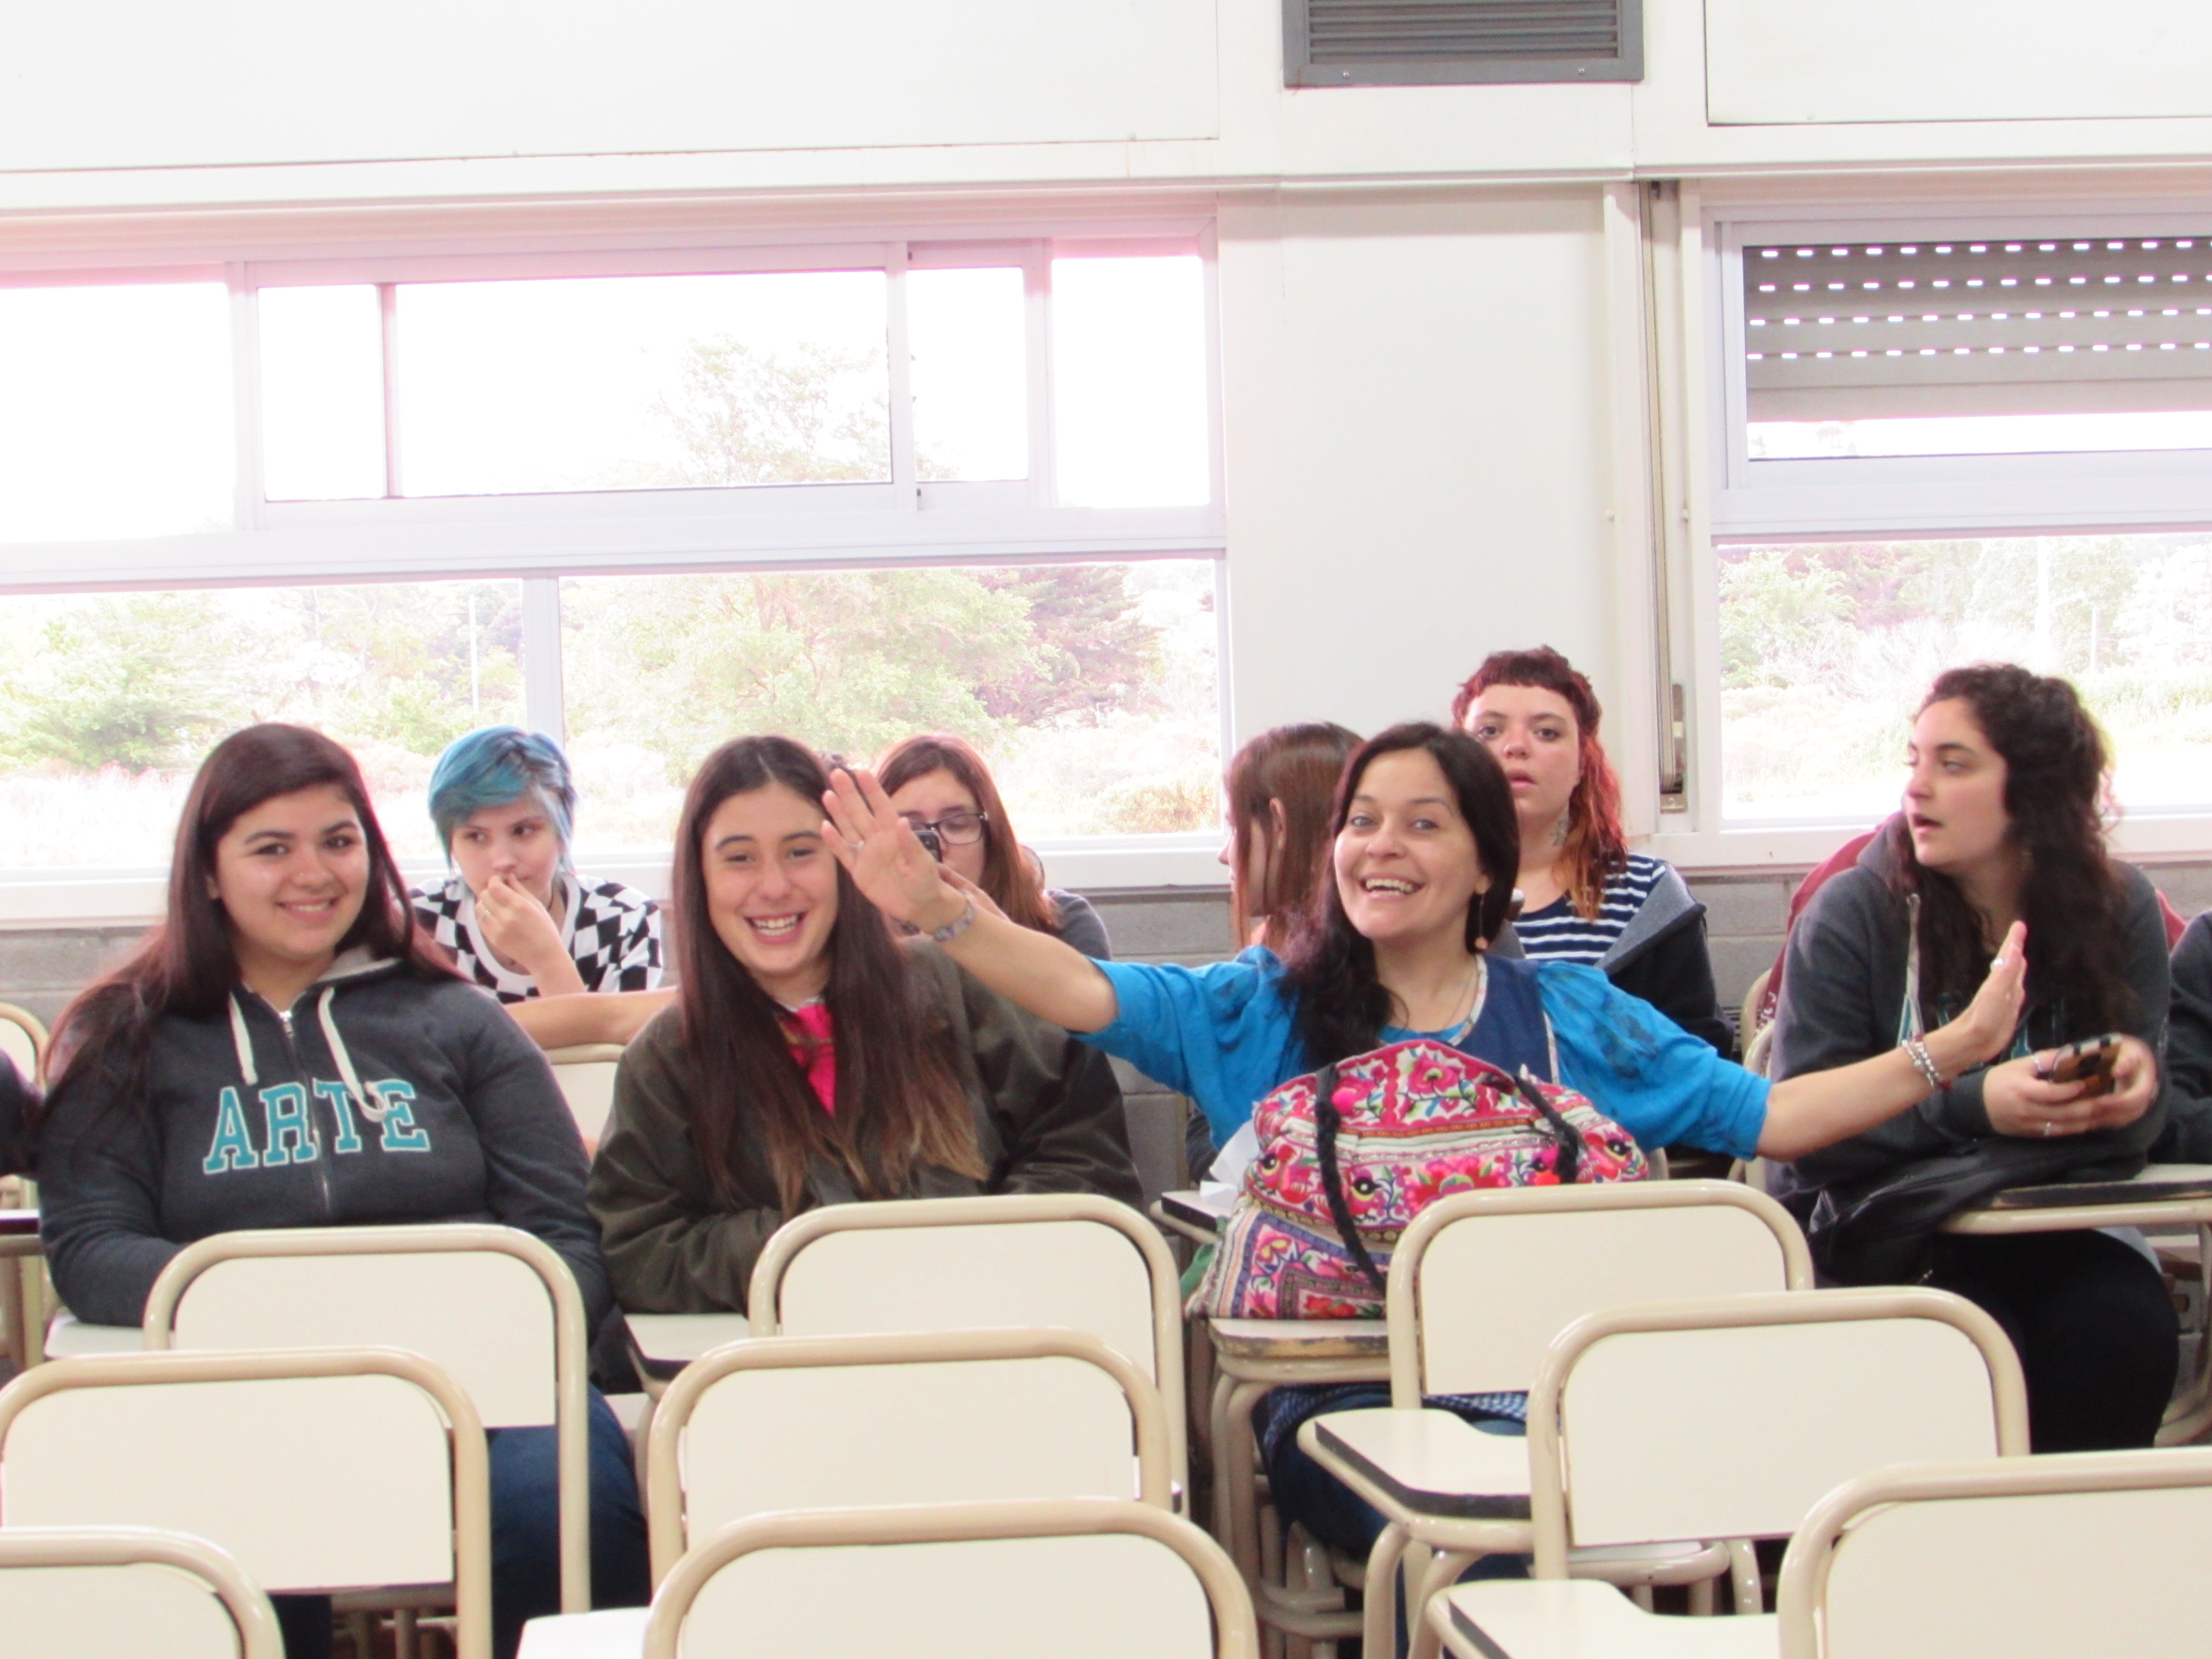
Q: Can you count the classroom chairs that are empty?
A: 9